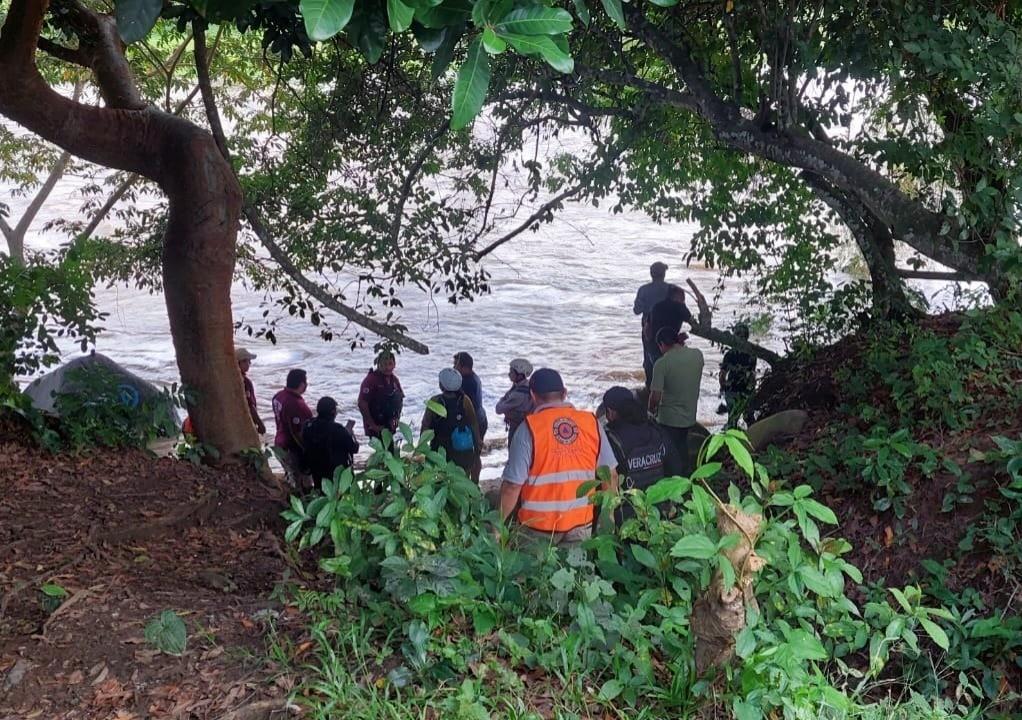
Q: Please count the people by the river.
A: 13